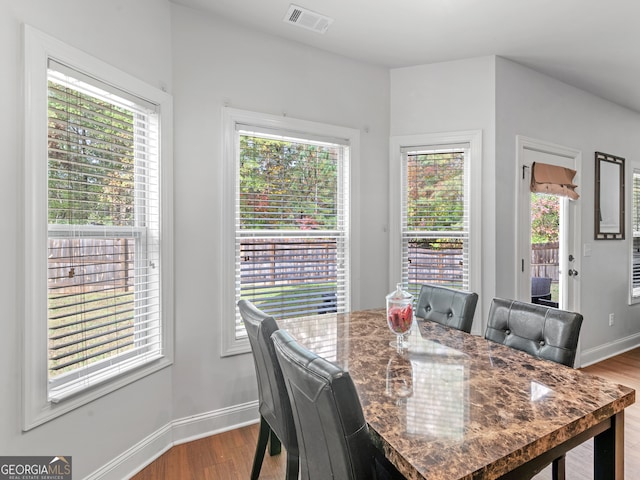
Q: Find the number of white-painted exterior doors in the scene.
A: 1